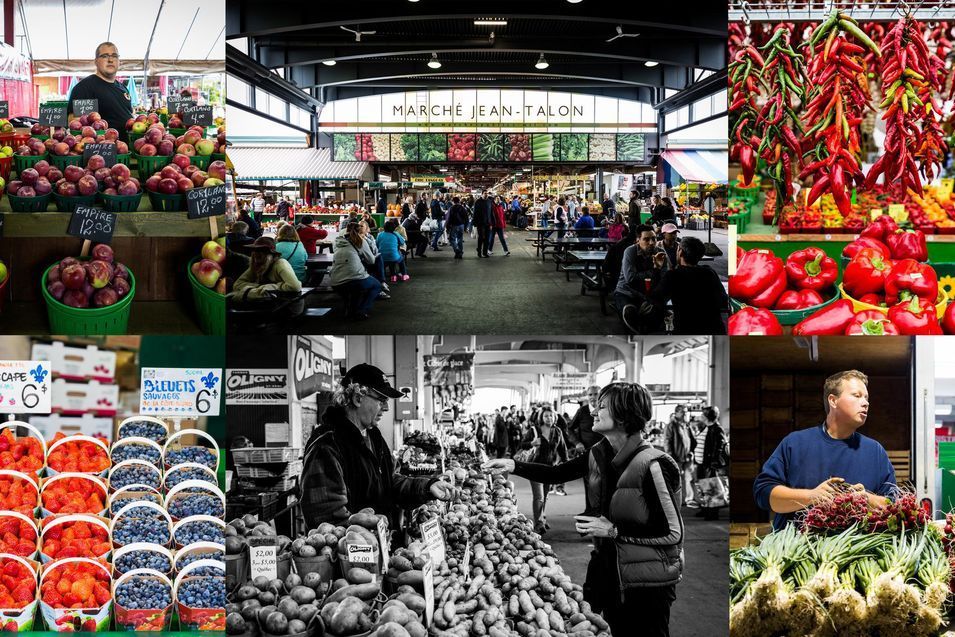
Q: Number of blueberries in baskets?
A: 13